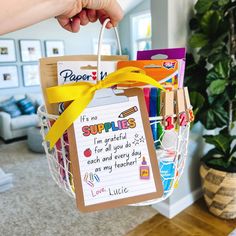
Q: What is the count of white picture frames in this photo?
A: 5